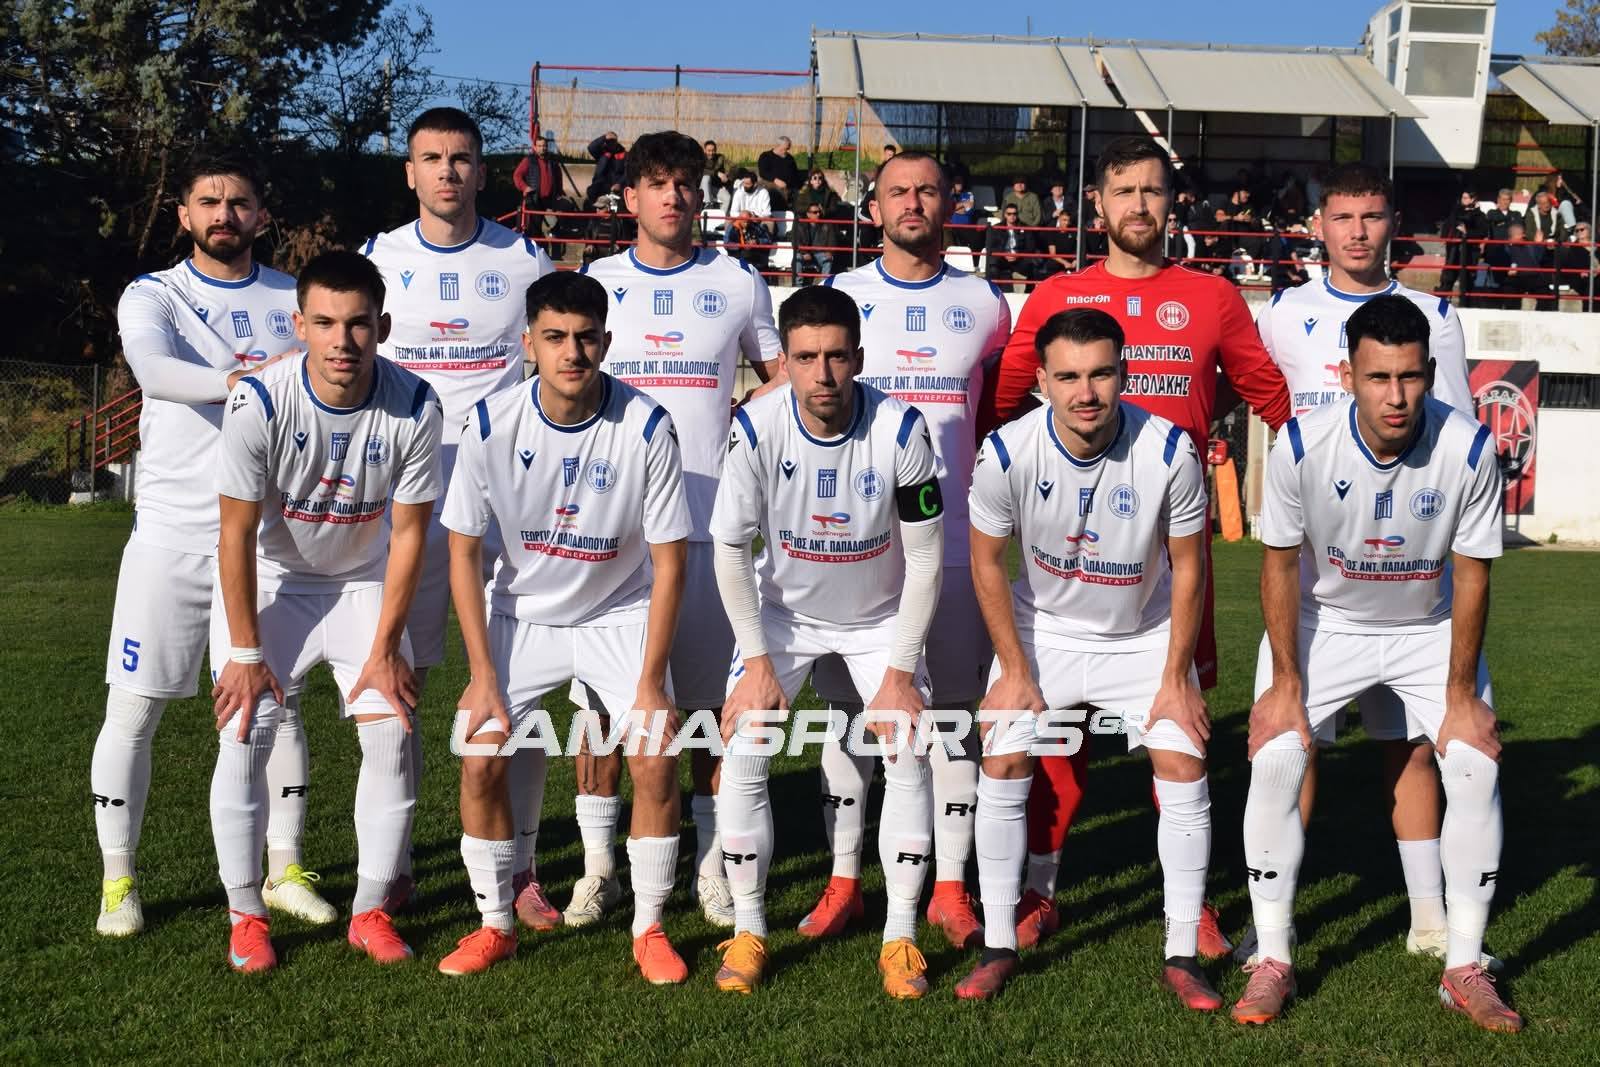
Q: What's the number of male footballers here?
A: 11